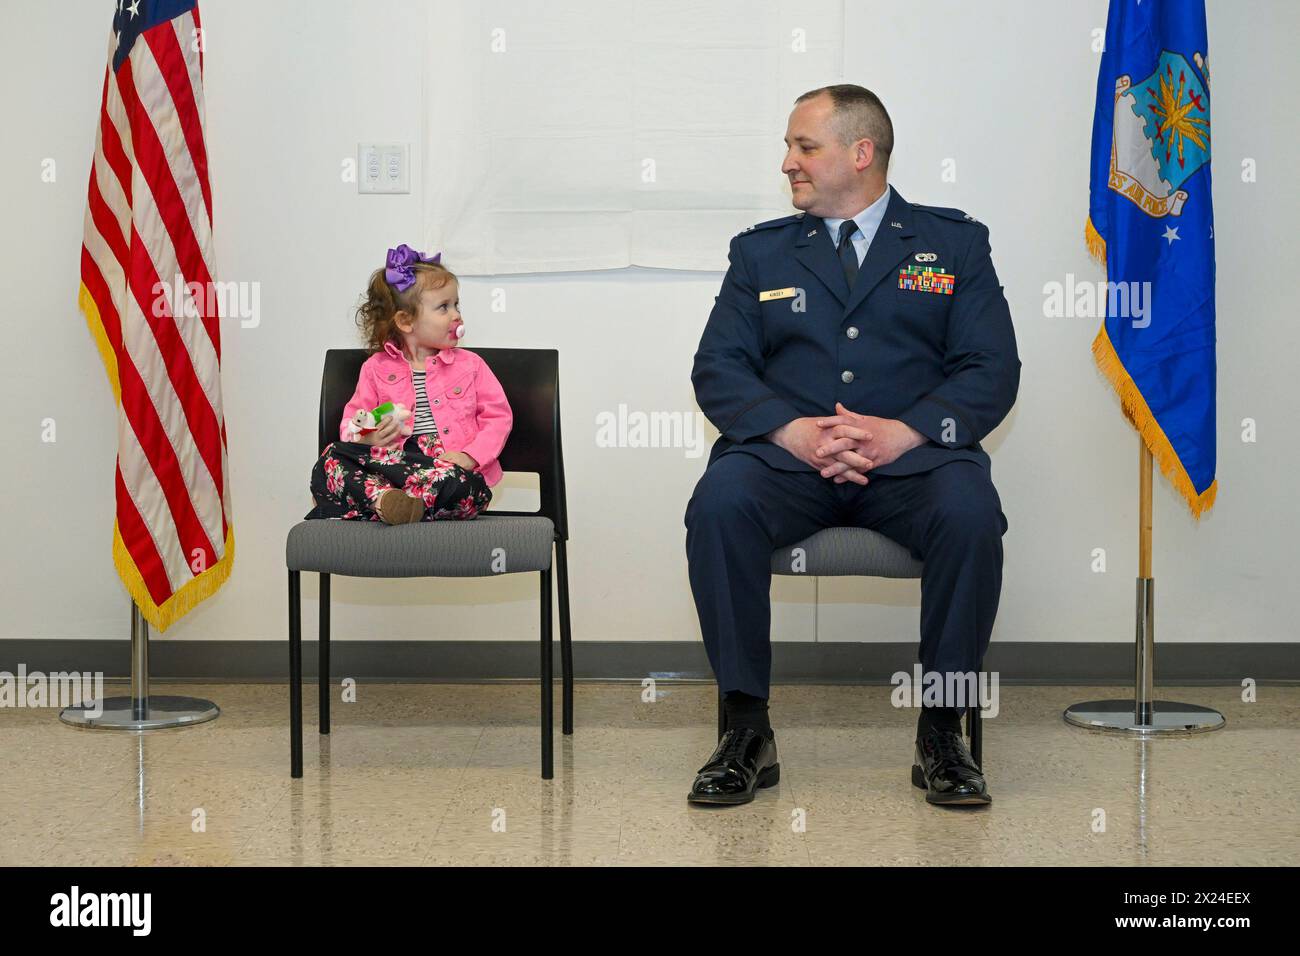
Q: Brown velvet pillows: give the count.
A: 0